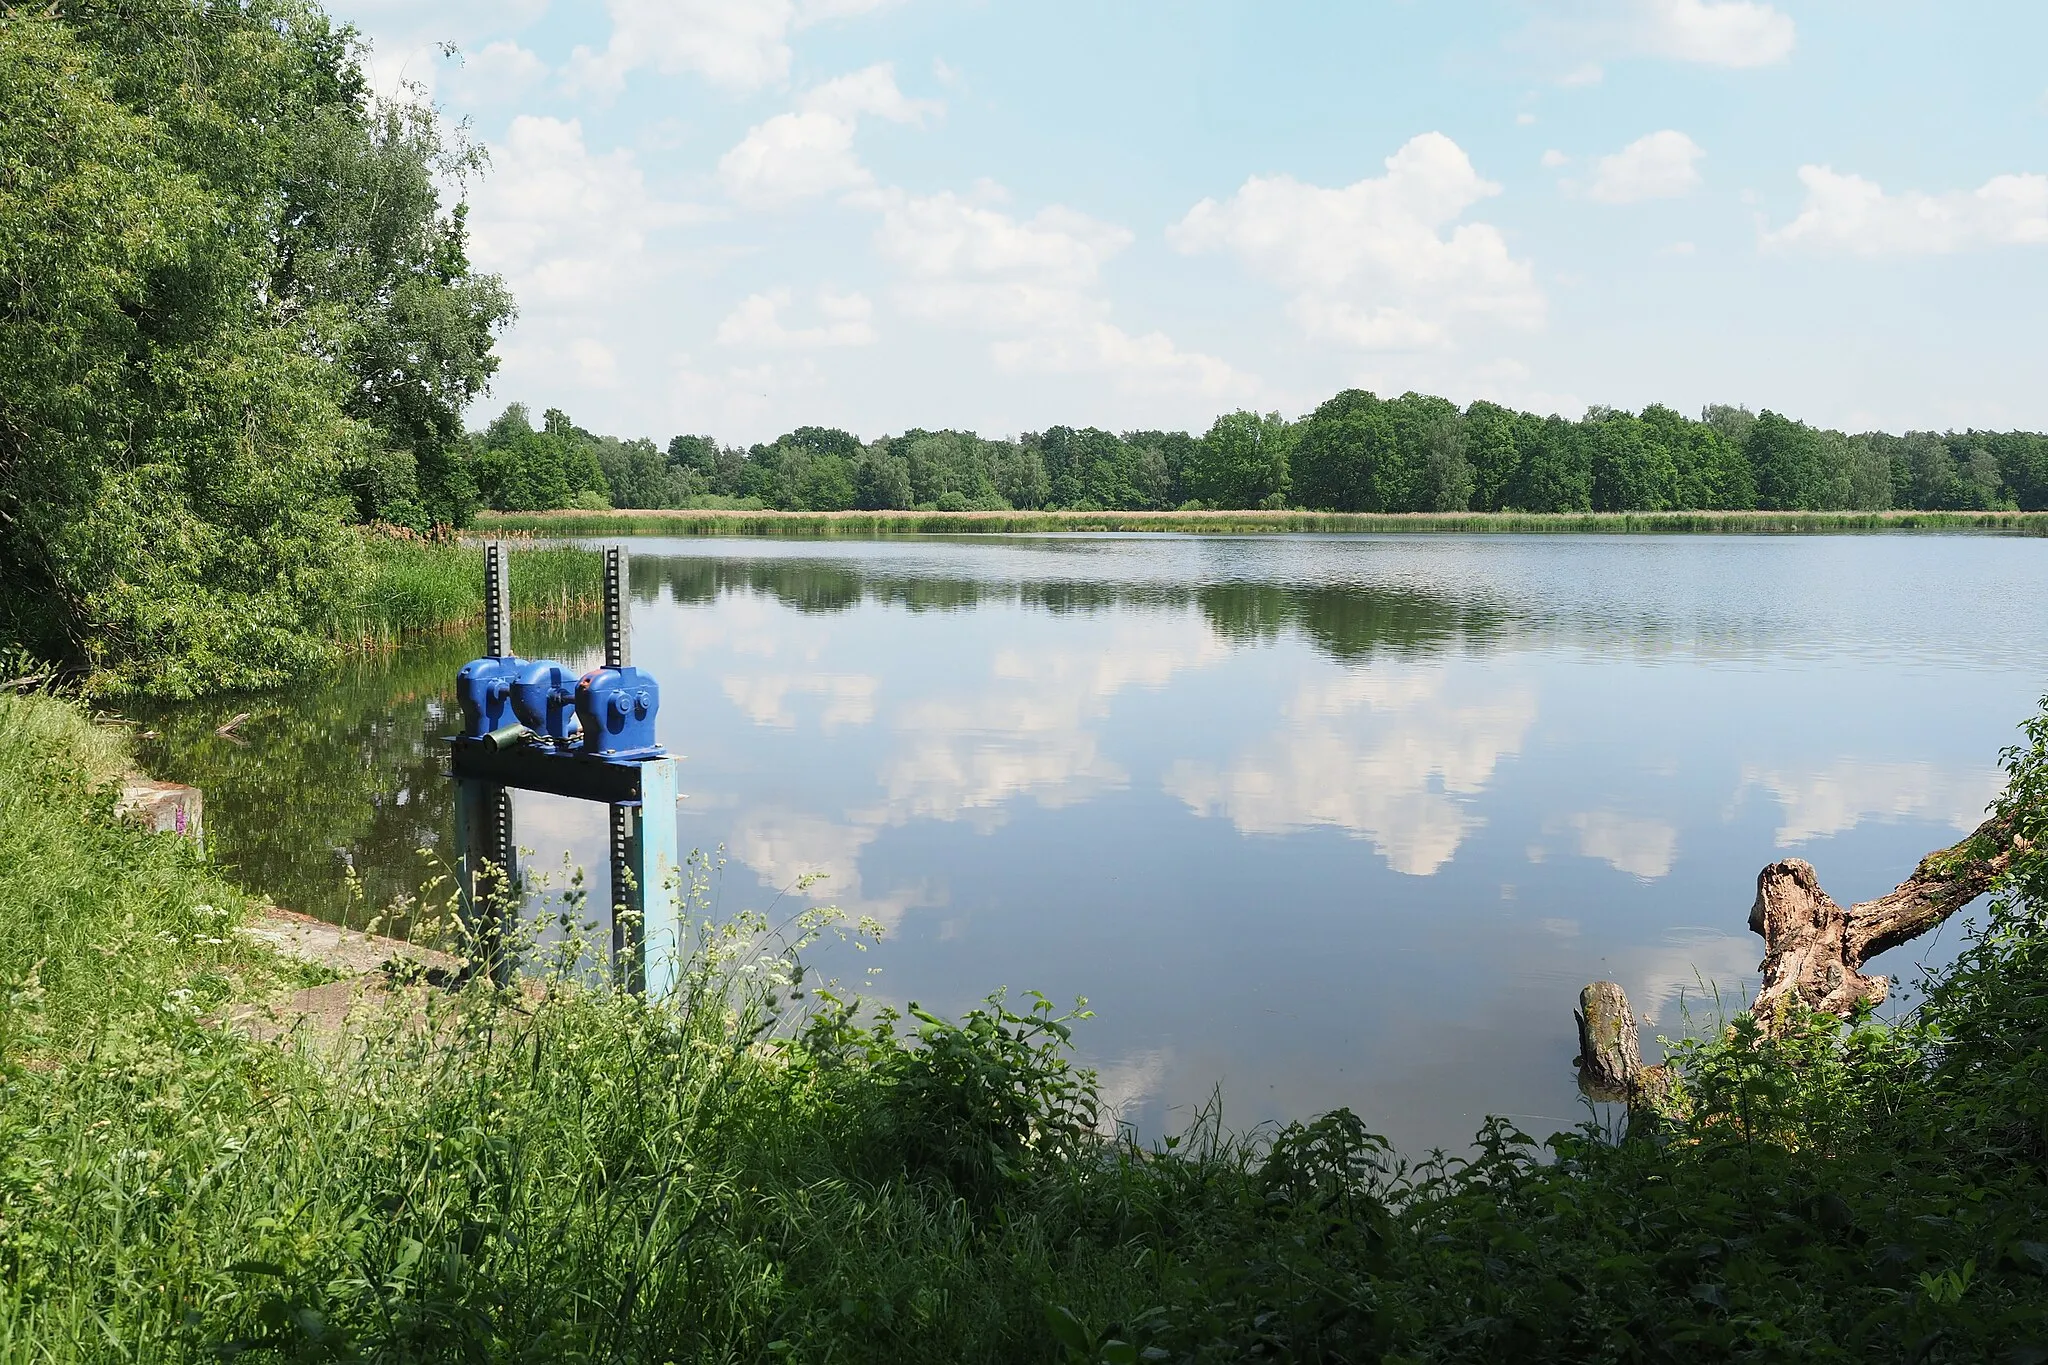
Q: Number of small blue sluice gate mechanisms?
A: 3